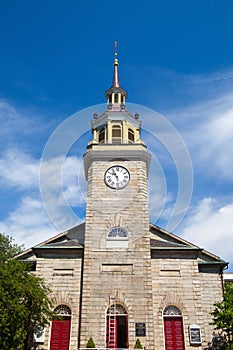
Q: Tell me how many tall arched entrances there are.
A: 3